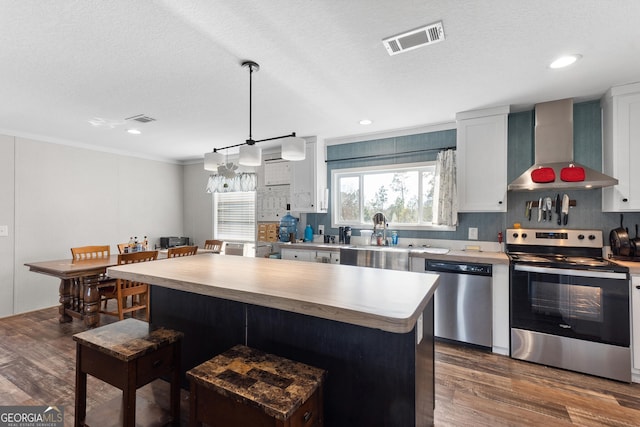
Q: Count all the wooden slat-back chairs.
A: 5